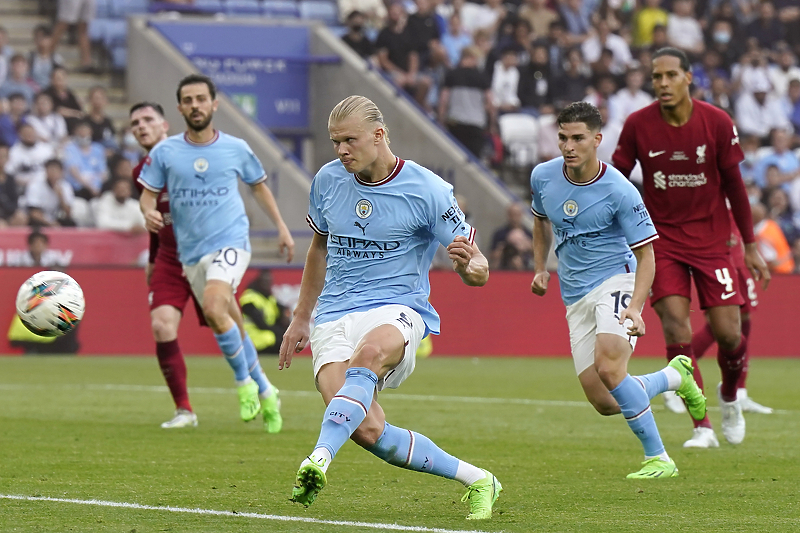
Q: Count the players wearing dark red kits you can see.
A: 3